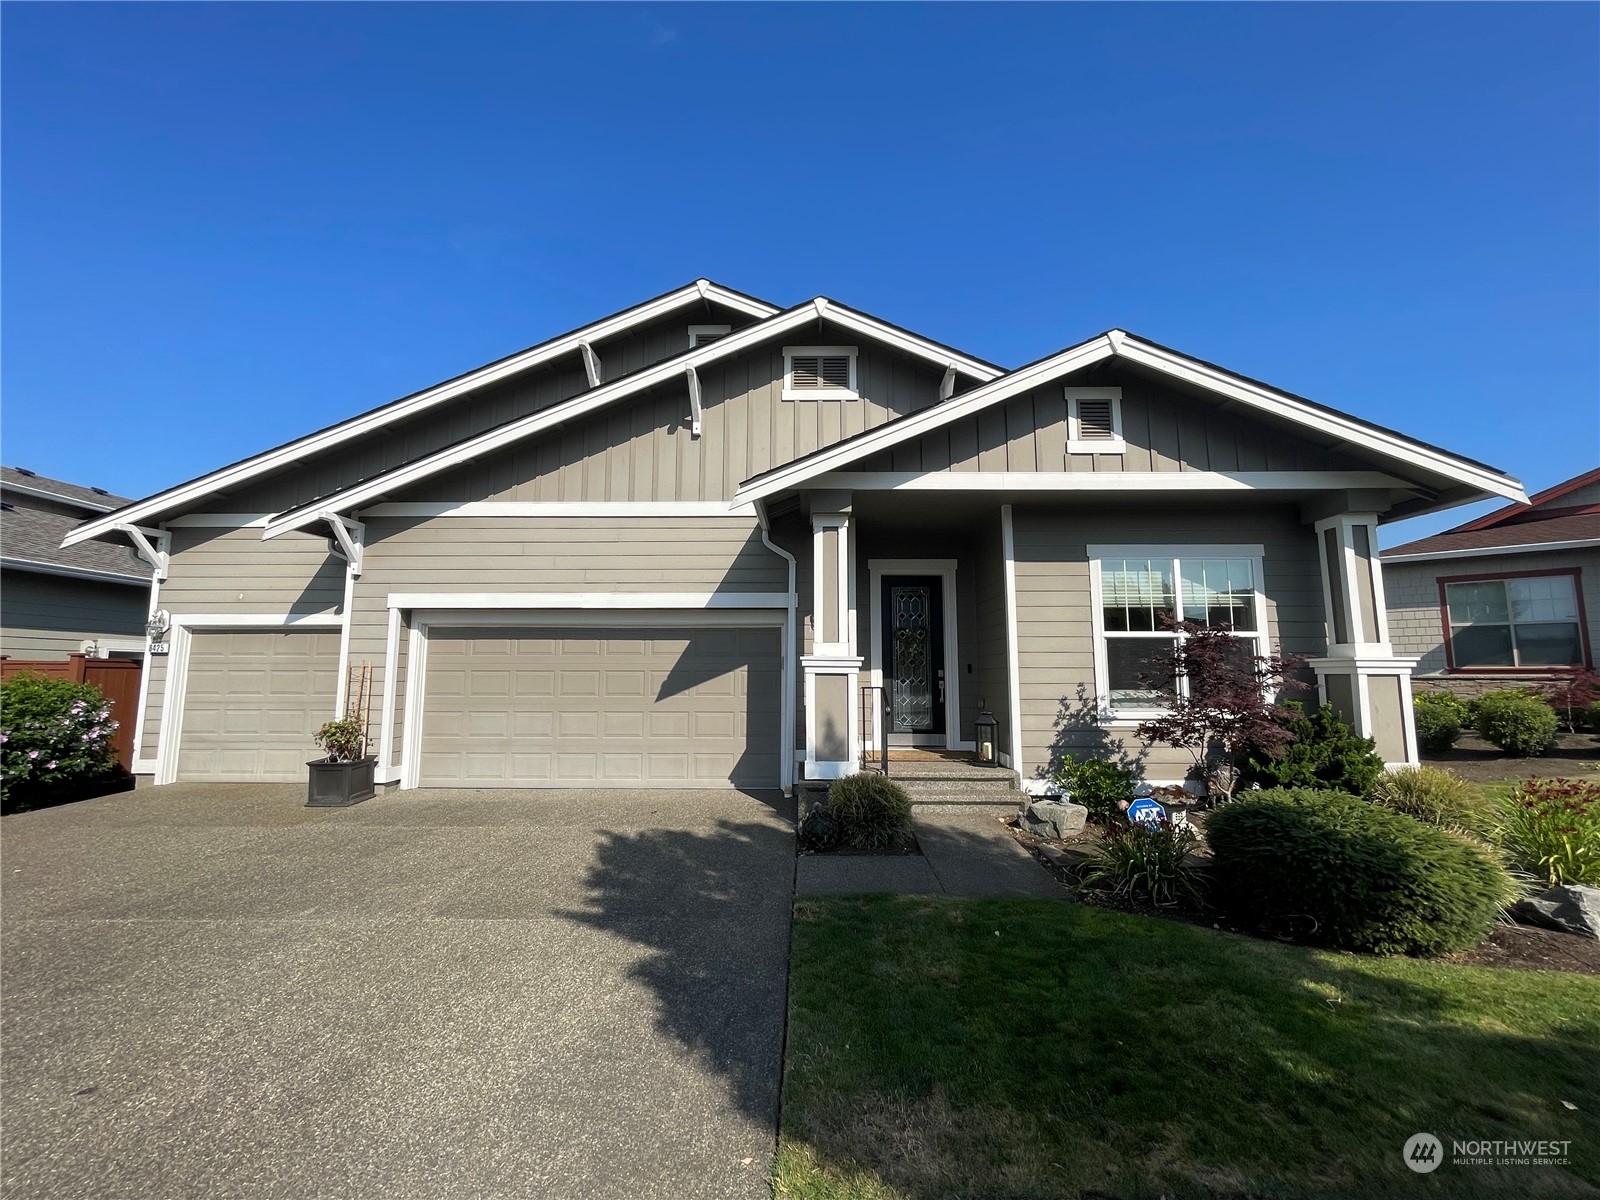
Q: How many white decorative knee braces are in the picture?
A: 5